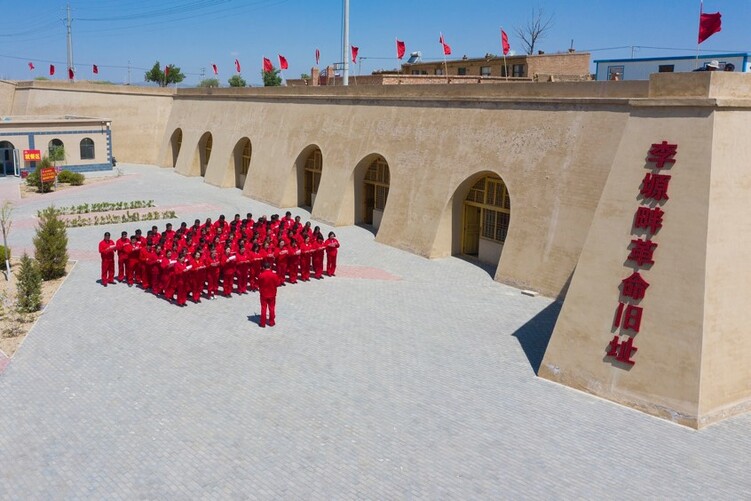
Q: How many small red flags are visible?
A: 15